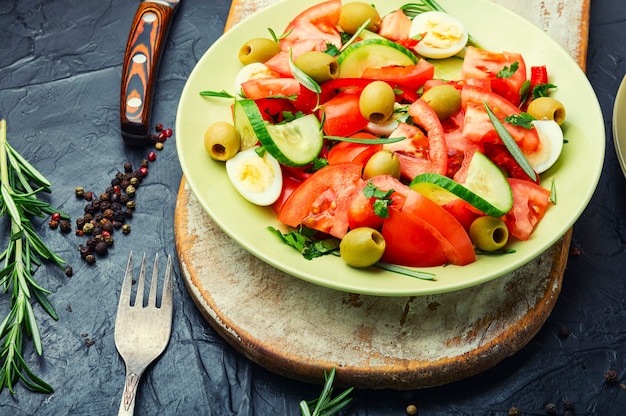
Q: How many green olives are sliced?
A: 0